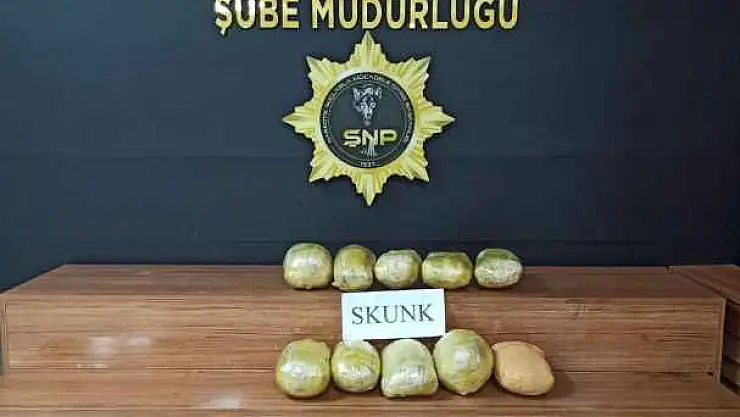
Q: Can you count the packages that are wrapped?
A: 10